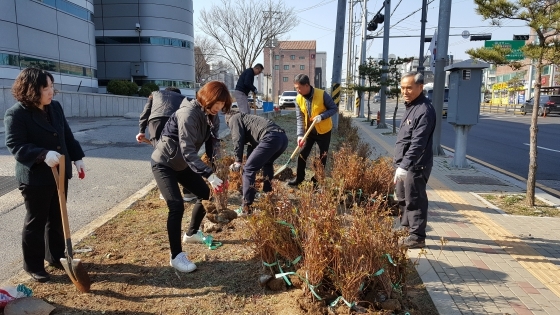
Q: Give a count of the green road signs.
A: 1